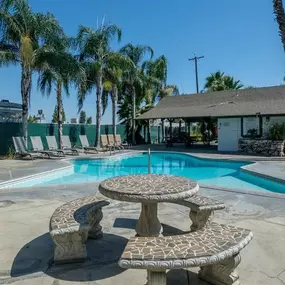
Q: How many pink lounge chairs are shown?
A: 3